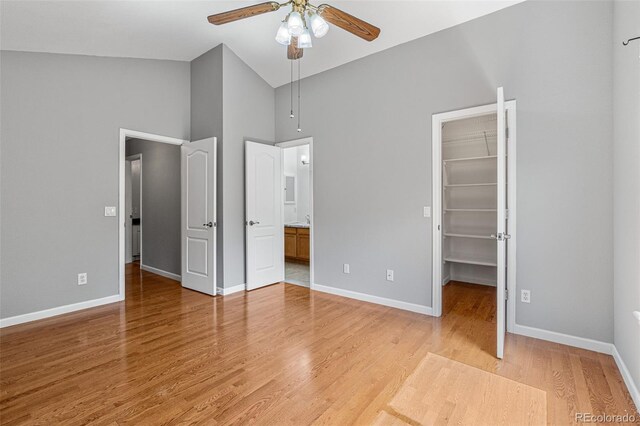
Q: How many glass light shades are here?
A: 4